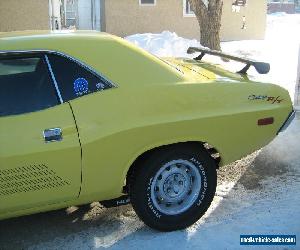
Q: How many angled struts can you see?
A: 2